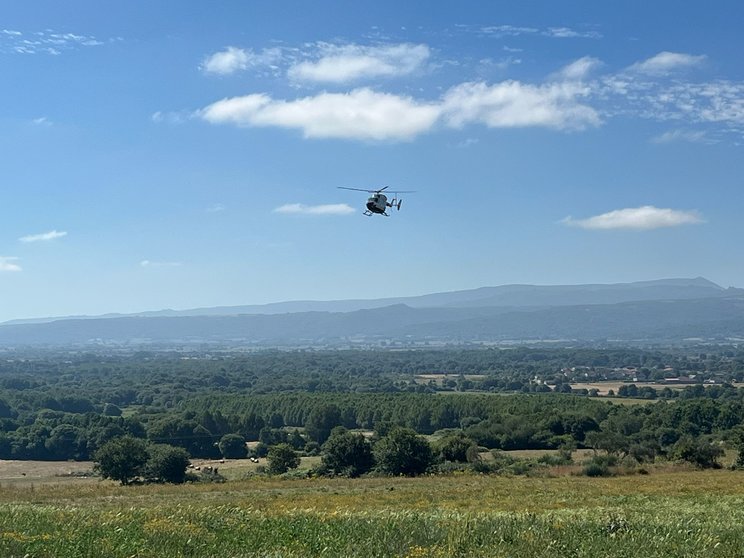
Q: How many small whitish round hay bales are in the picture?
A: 6